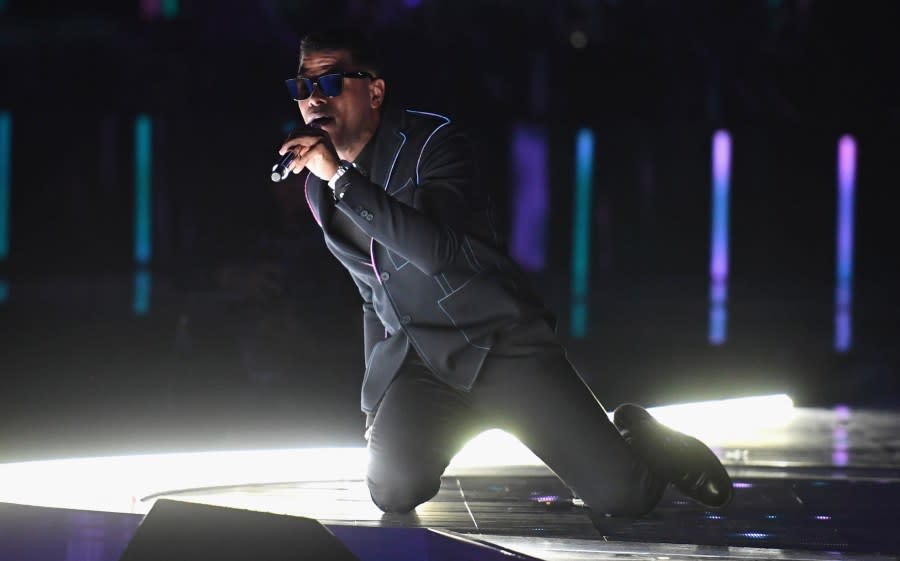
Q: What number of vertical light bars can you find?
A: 6